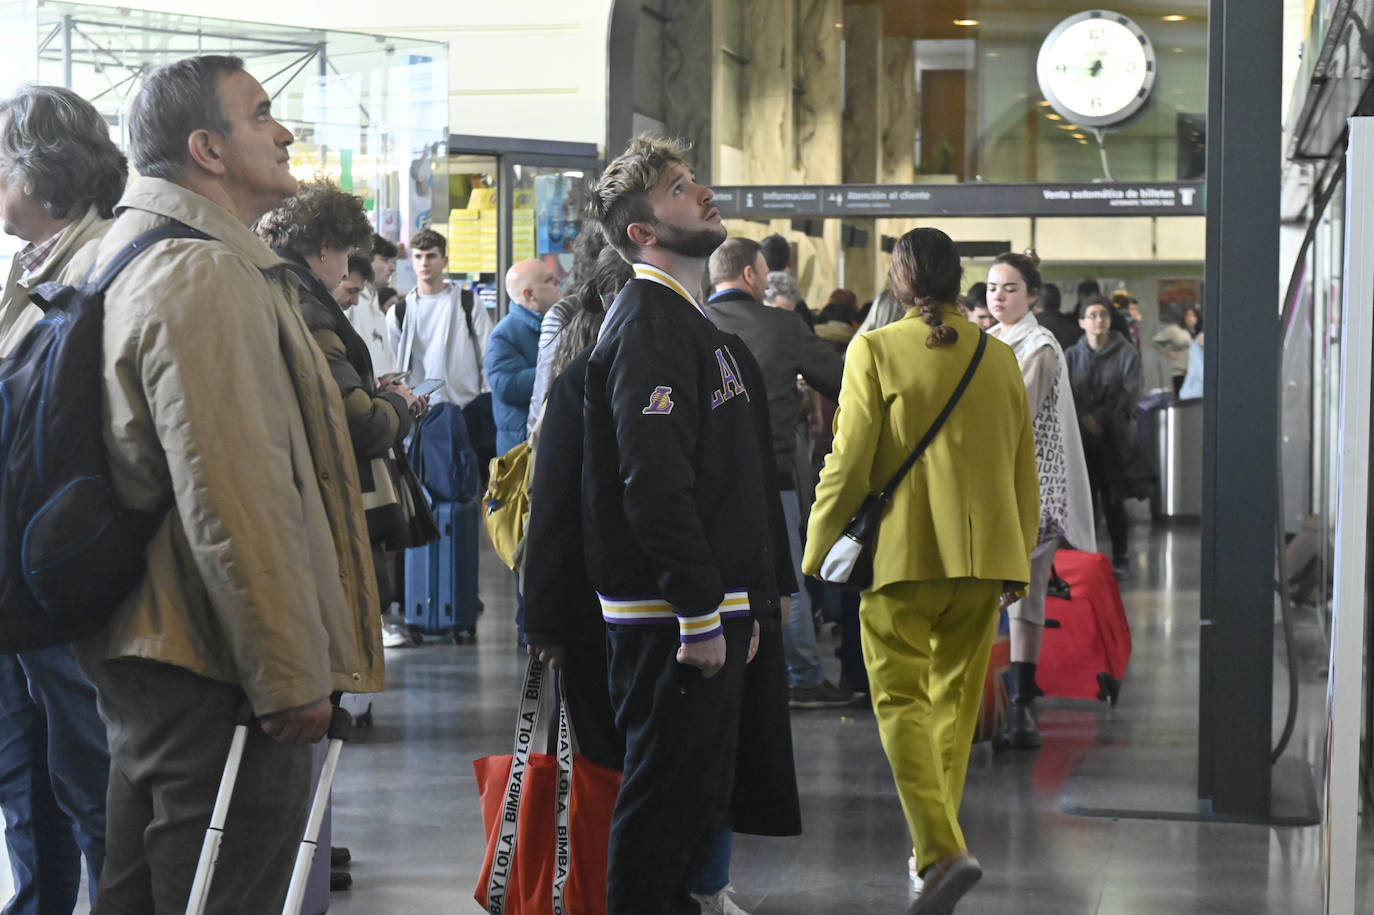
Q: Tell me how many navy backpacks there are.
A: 2